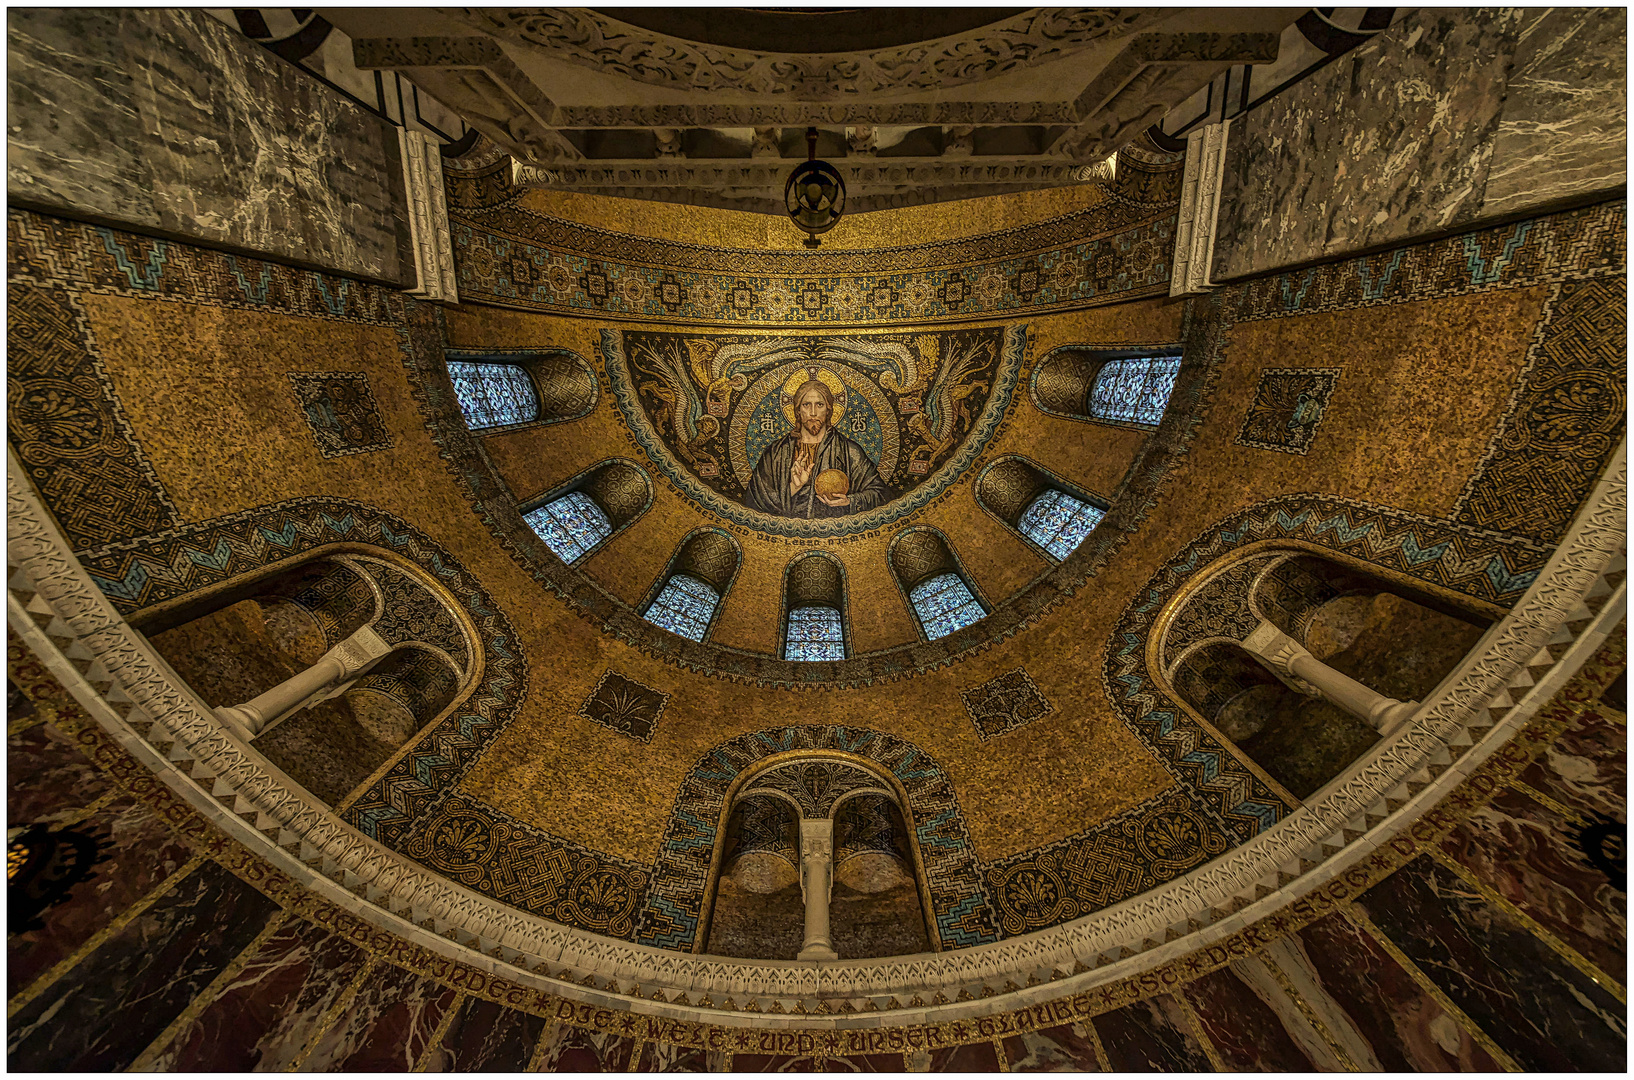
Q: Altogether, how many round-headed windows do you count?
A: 7